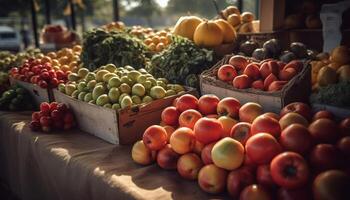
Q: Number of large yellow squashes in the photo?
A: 3